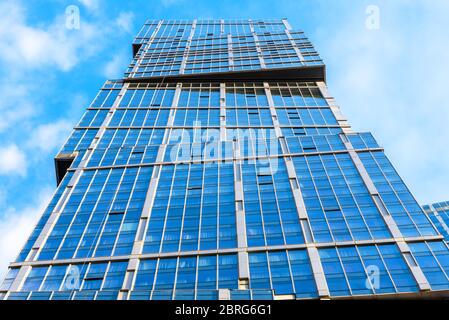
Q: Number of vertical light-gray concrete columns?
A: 5